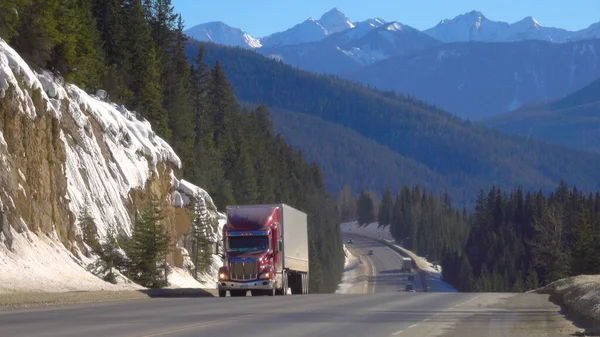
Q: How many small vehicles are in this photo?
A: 4